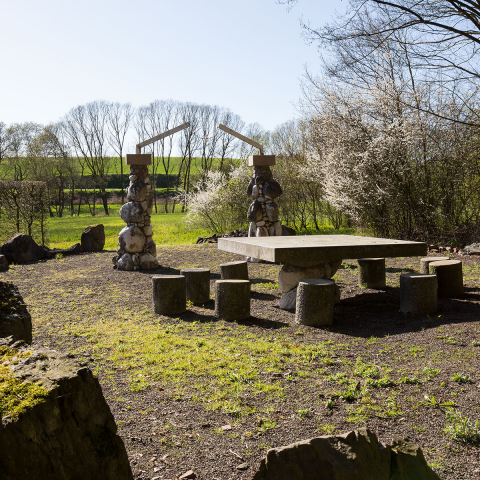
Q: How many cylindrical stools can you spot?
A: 9